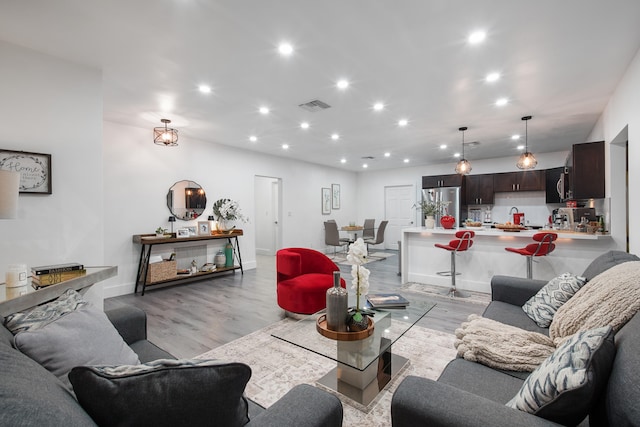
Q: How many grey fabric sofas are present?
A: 2